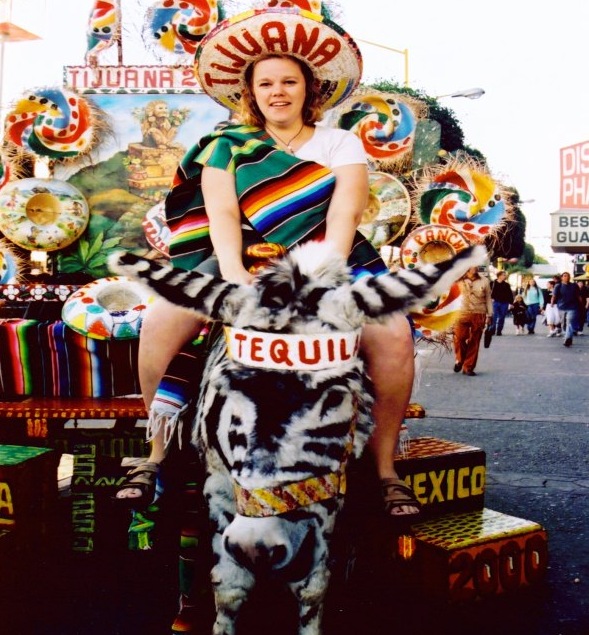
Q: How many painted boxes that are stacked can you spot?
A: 2